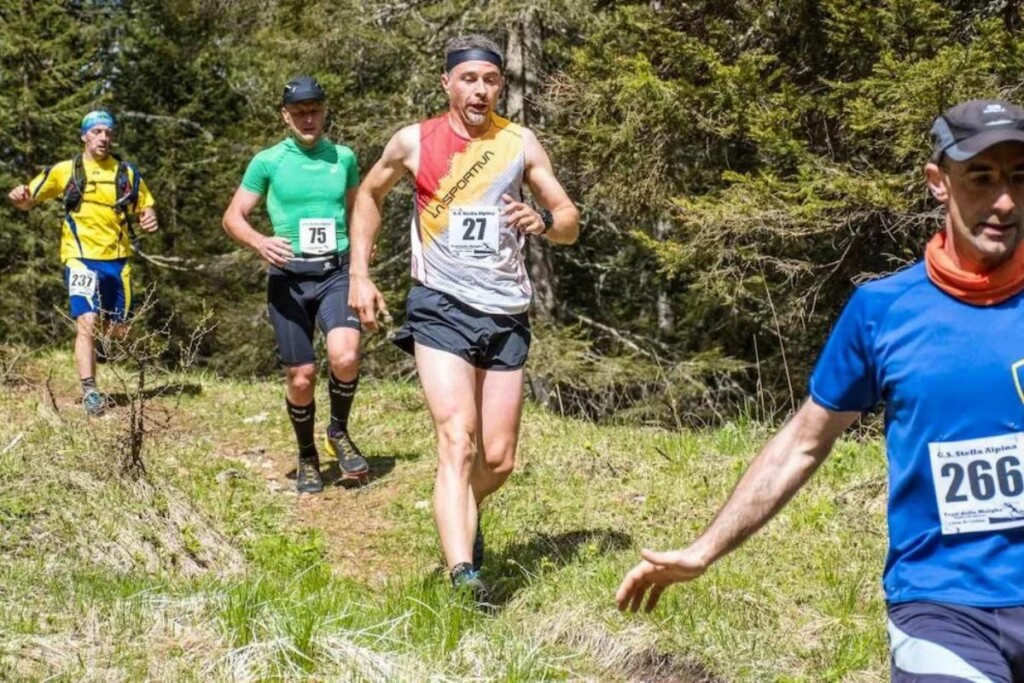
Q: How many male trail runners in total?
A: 4